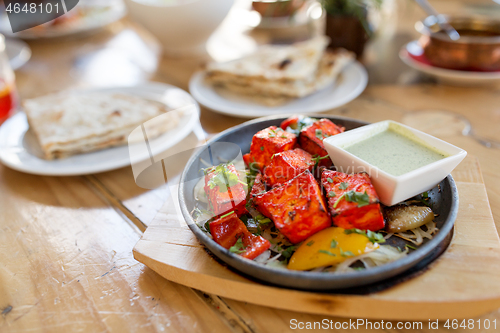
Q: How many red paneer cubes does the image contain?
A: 6